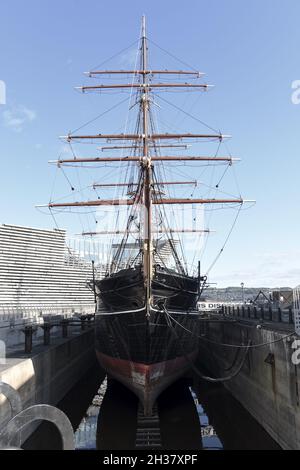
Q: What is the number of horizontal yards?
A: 8